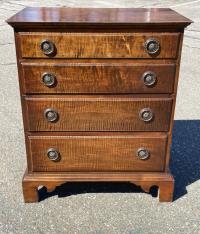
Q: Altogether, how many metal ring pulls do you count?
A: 8